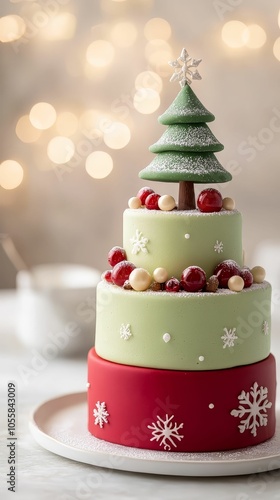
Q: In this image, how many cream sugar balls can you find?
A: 7